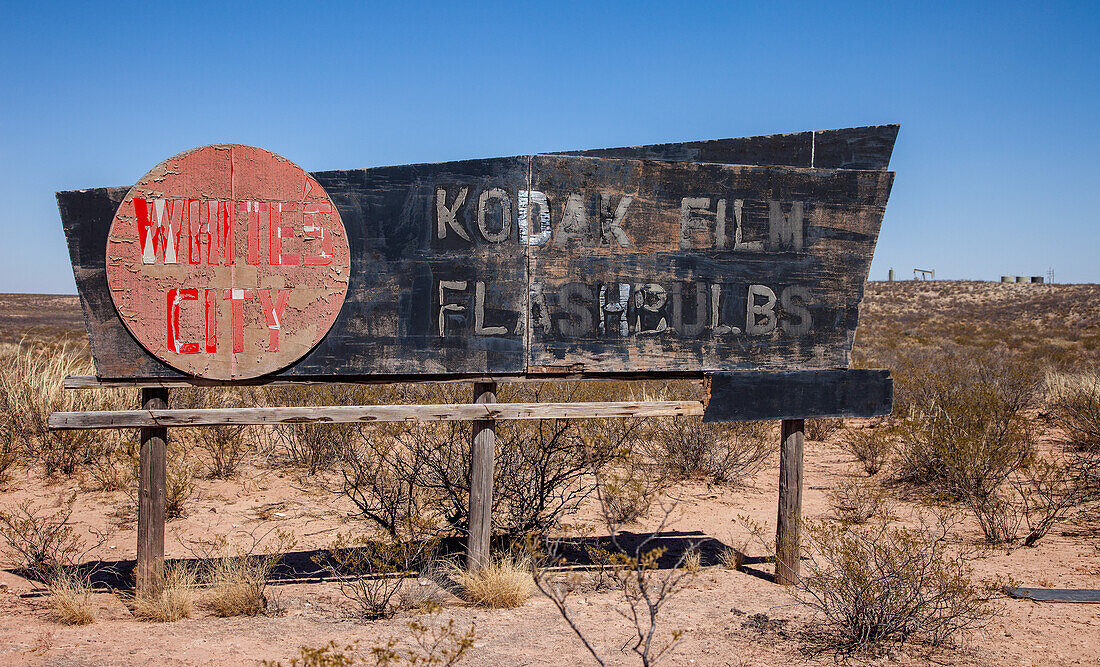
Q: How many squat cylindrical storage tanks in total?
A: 3